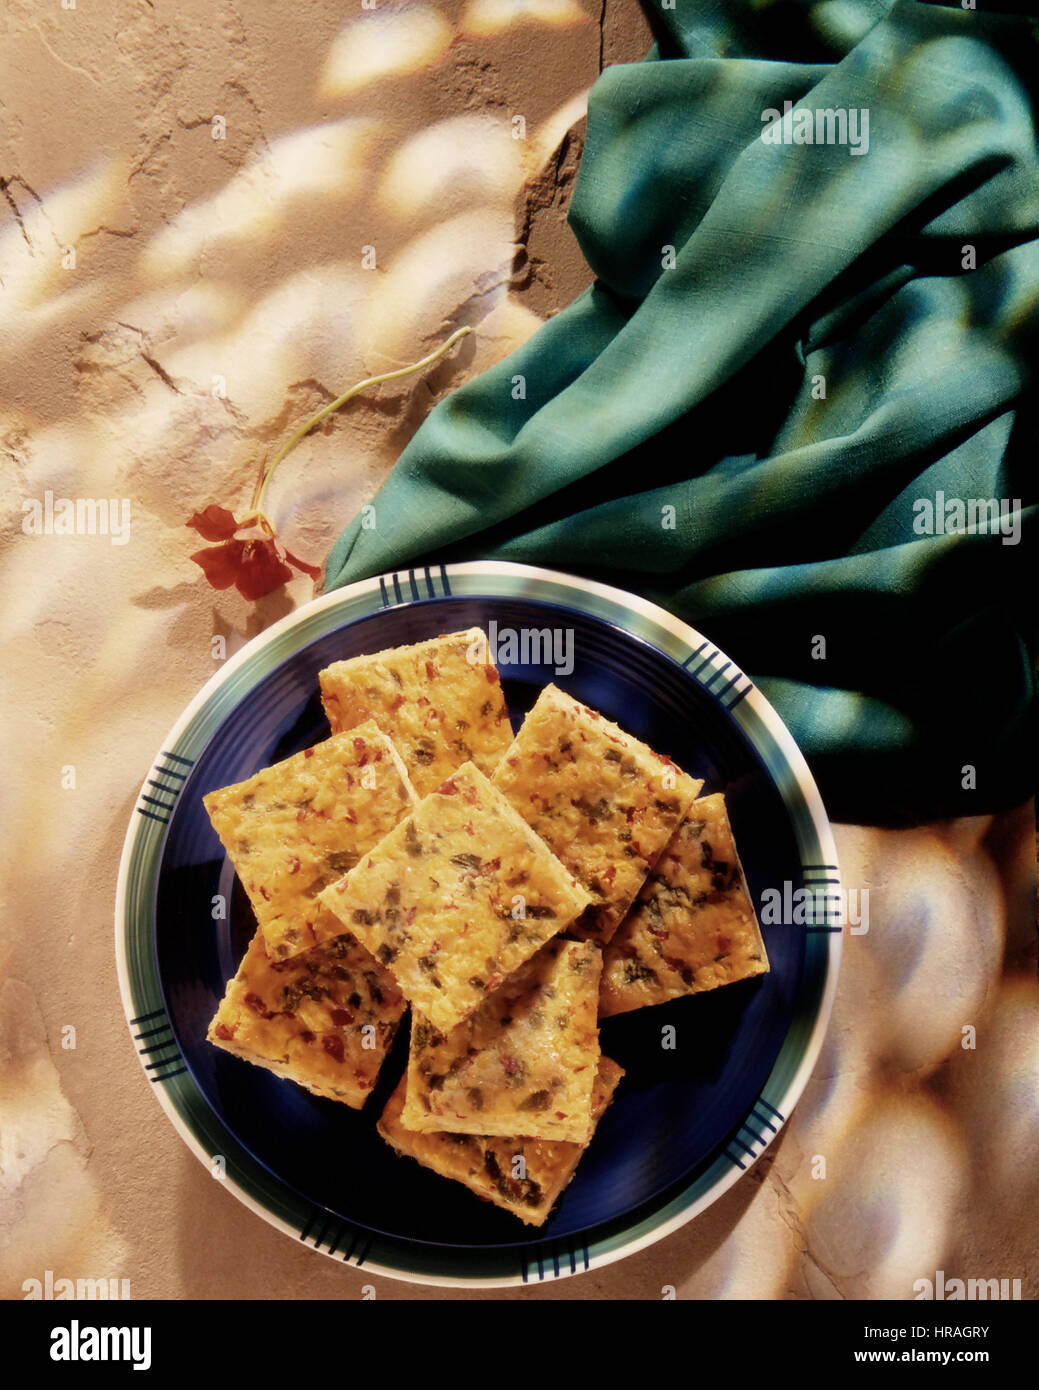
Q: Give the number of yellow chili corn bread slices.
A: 8